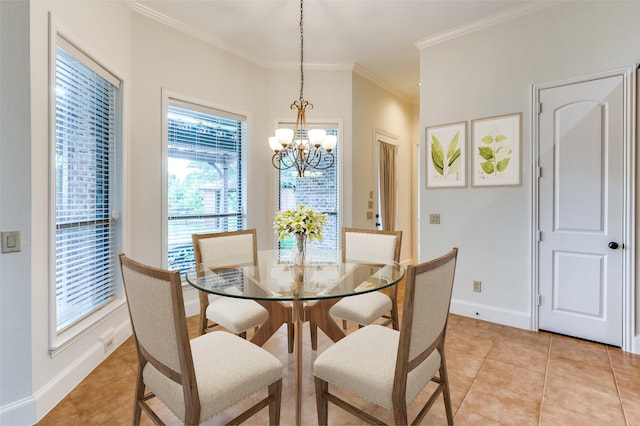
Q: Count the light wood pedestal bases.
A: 1